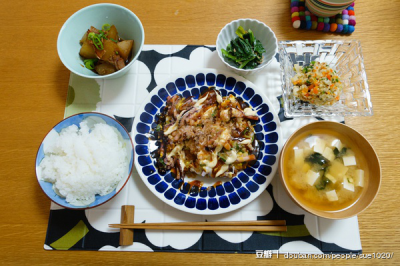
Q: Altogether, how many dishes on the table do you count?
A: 6